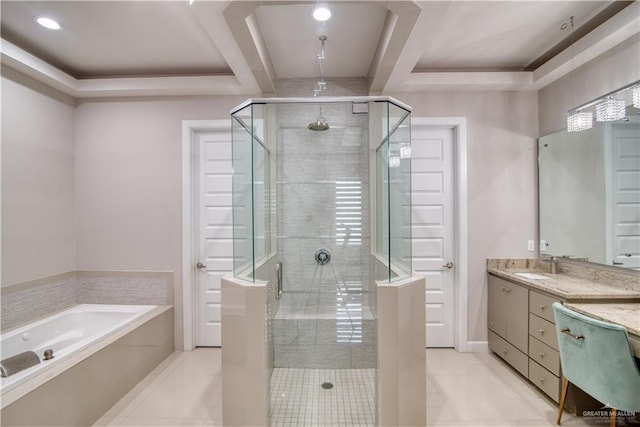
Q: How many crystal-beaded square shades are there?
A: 3